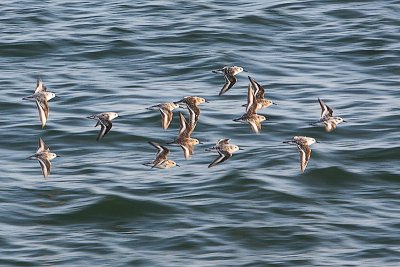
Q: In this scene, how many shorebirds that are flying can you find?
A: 13